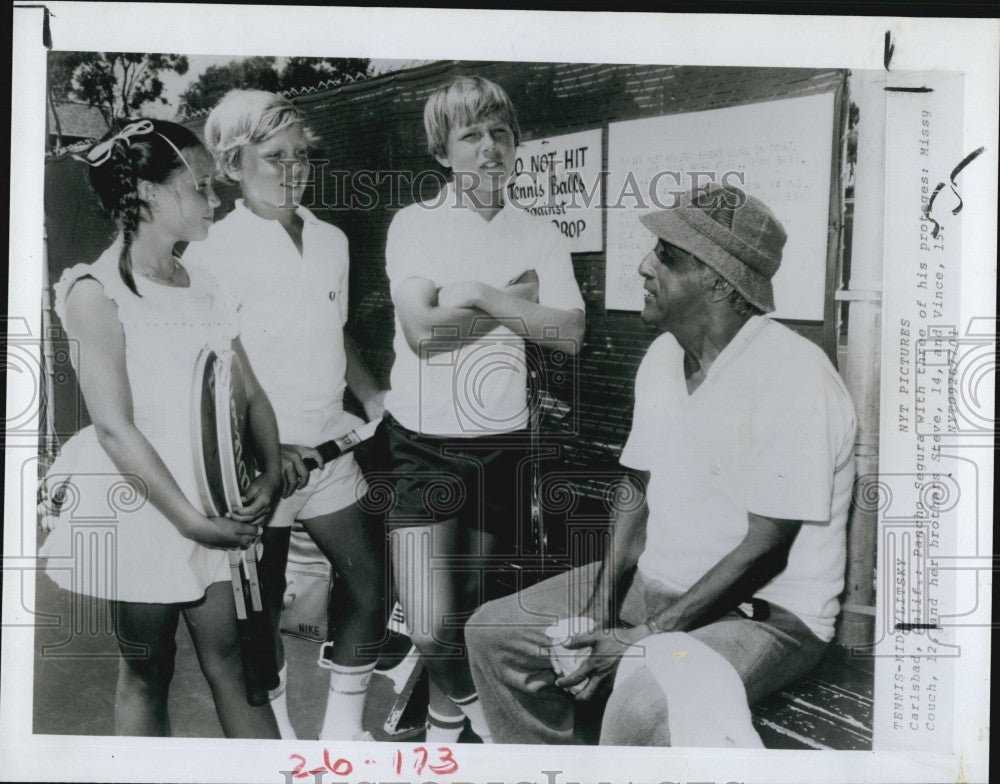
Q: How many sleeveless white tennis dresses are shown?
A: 1